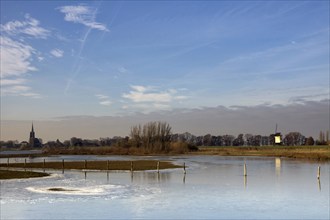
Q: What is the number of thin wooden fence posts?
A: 11